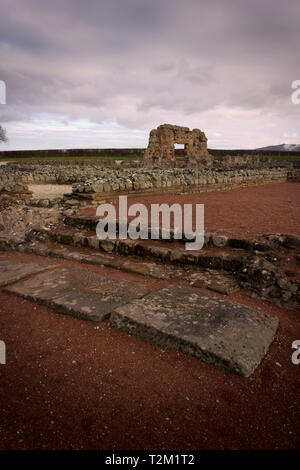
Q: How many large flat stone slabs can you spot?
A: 3